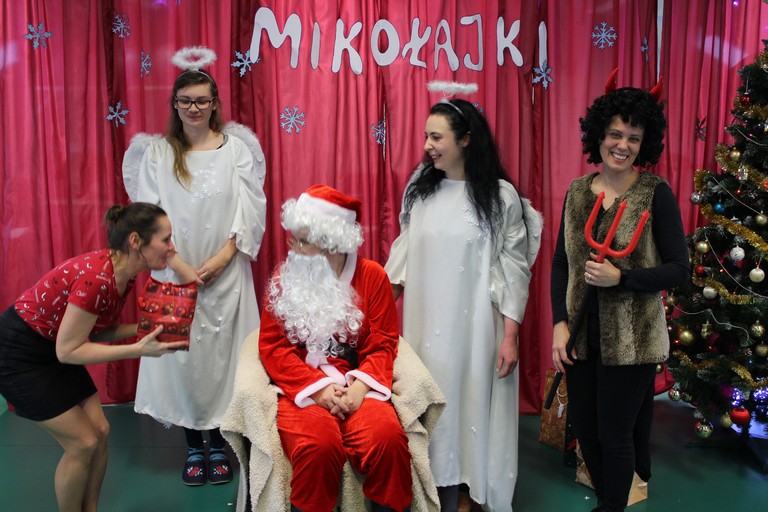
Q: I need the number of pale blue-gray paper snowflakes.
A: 12